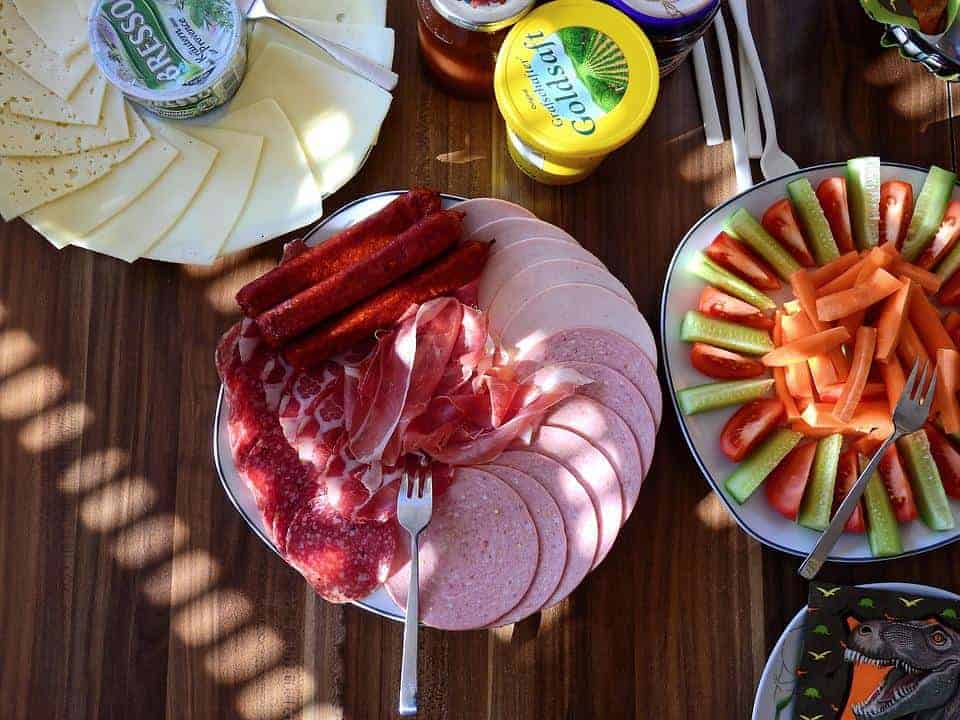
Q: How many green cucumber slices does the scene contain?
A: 12